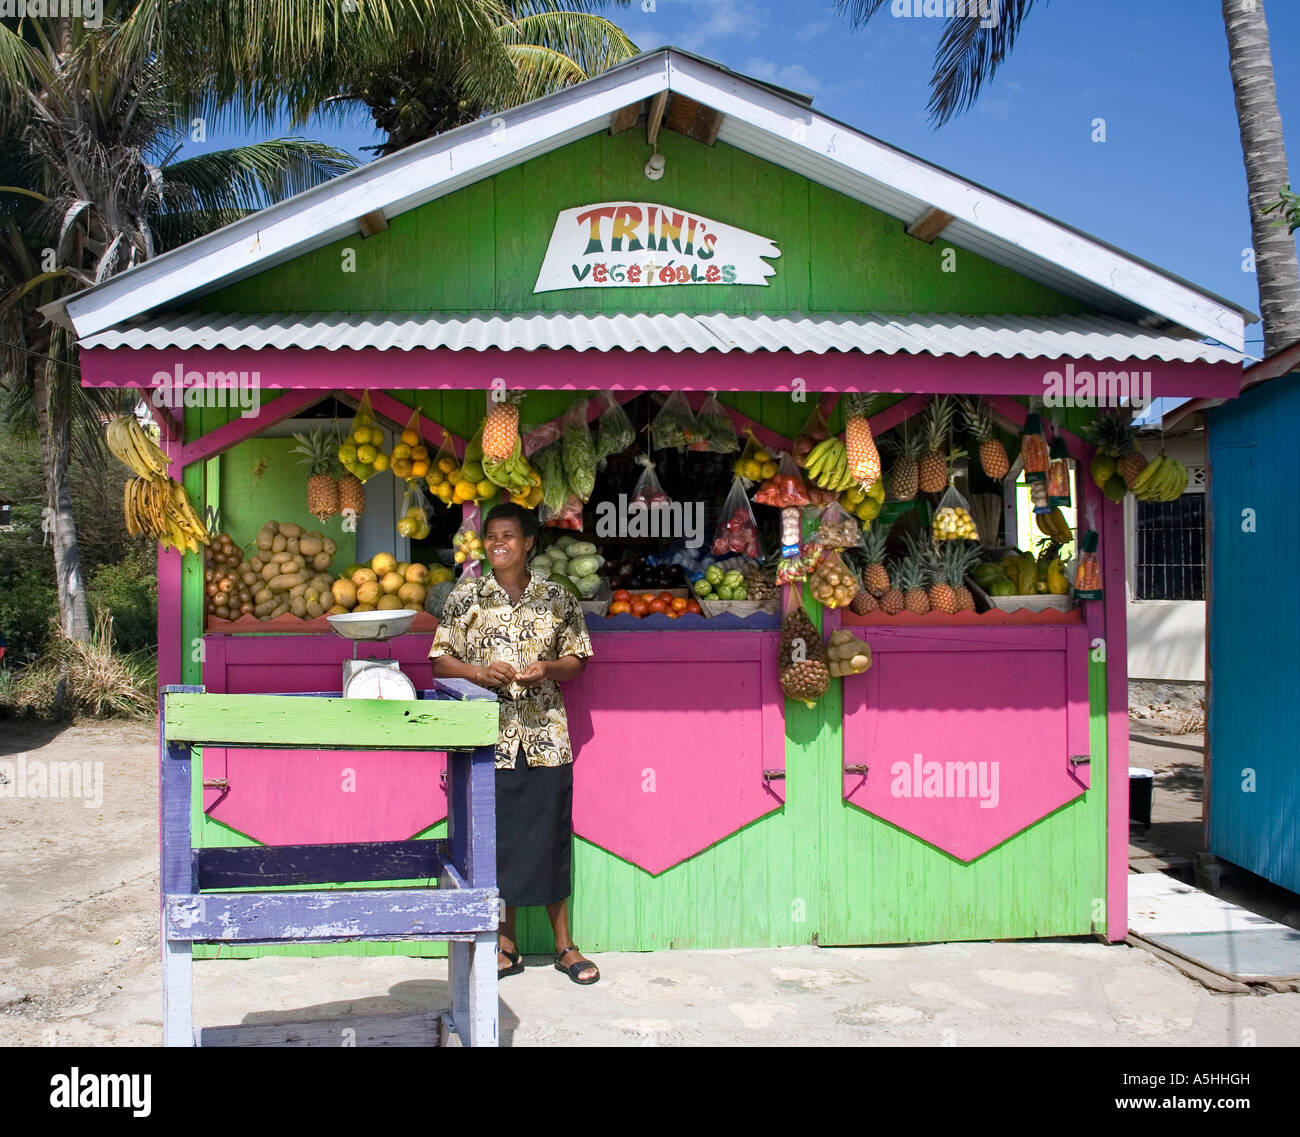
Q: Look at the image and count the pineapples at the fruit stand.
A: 14